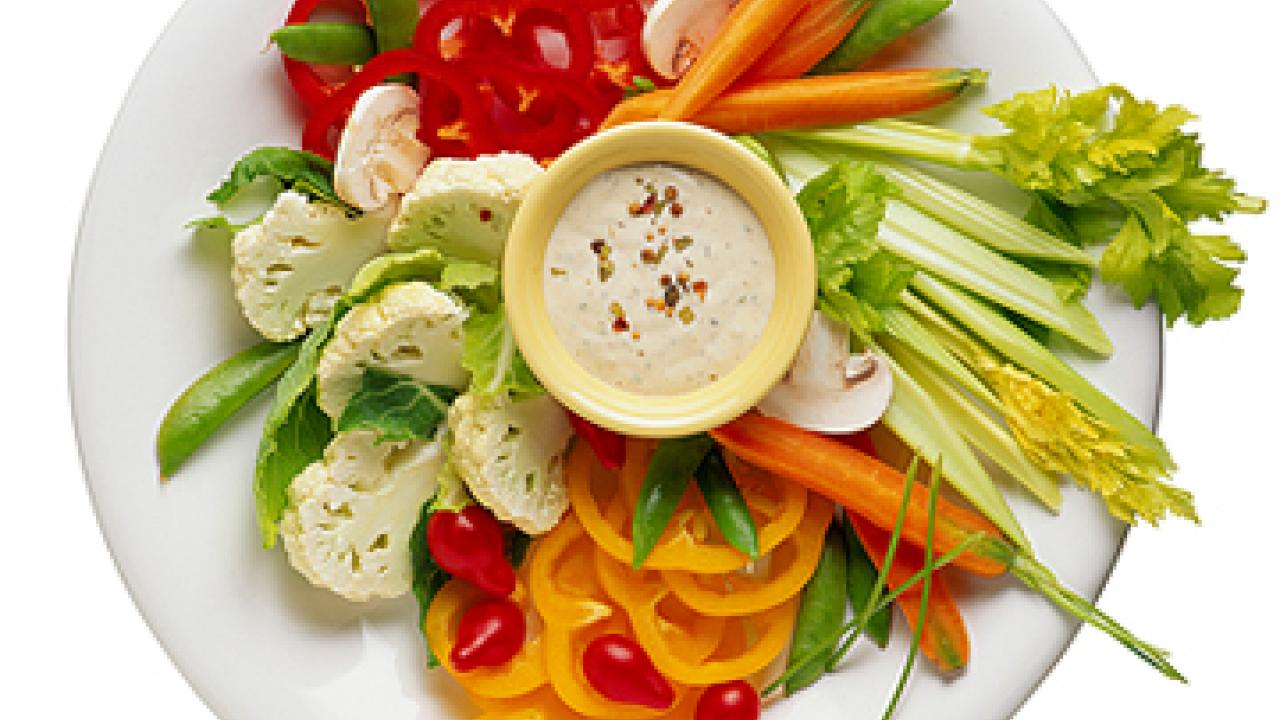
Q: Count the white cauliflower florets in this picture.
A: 5